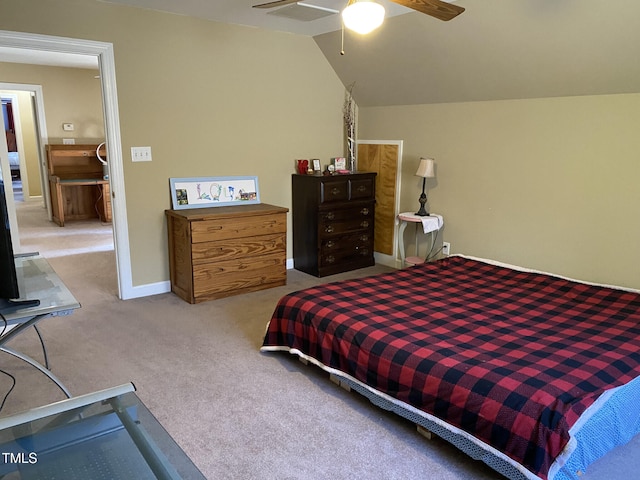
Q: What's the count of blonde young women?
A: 0